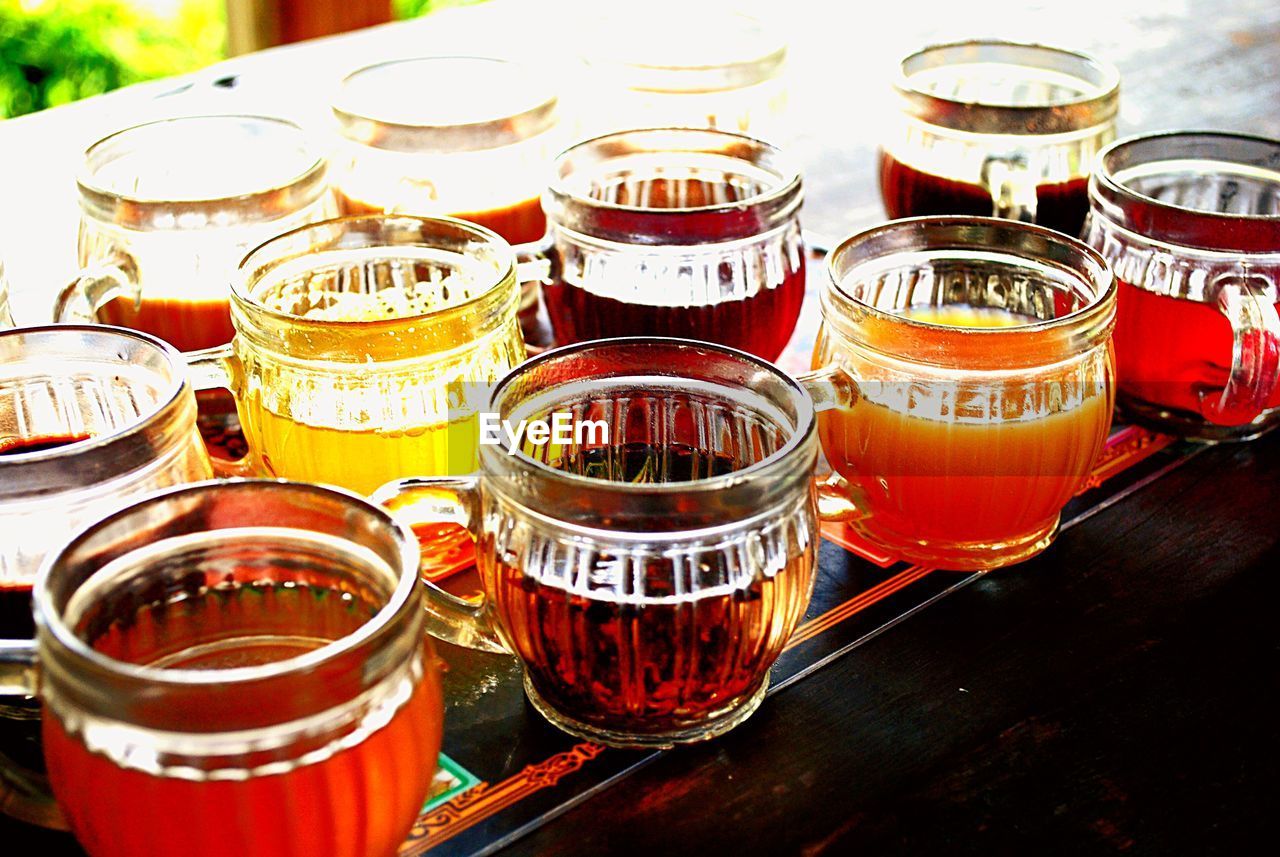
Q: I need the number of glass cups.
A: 11